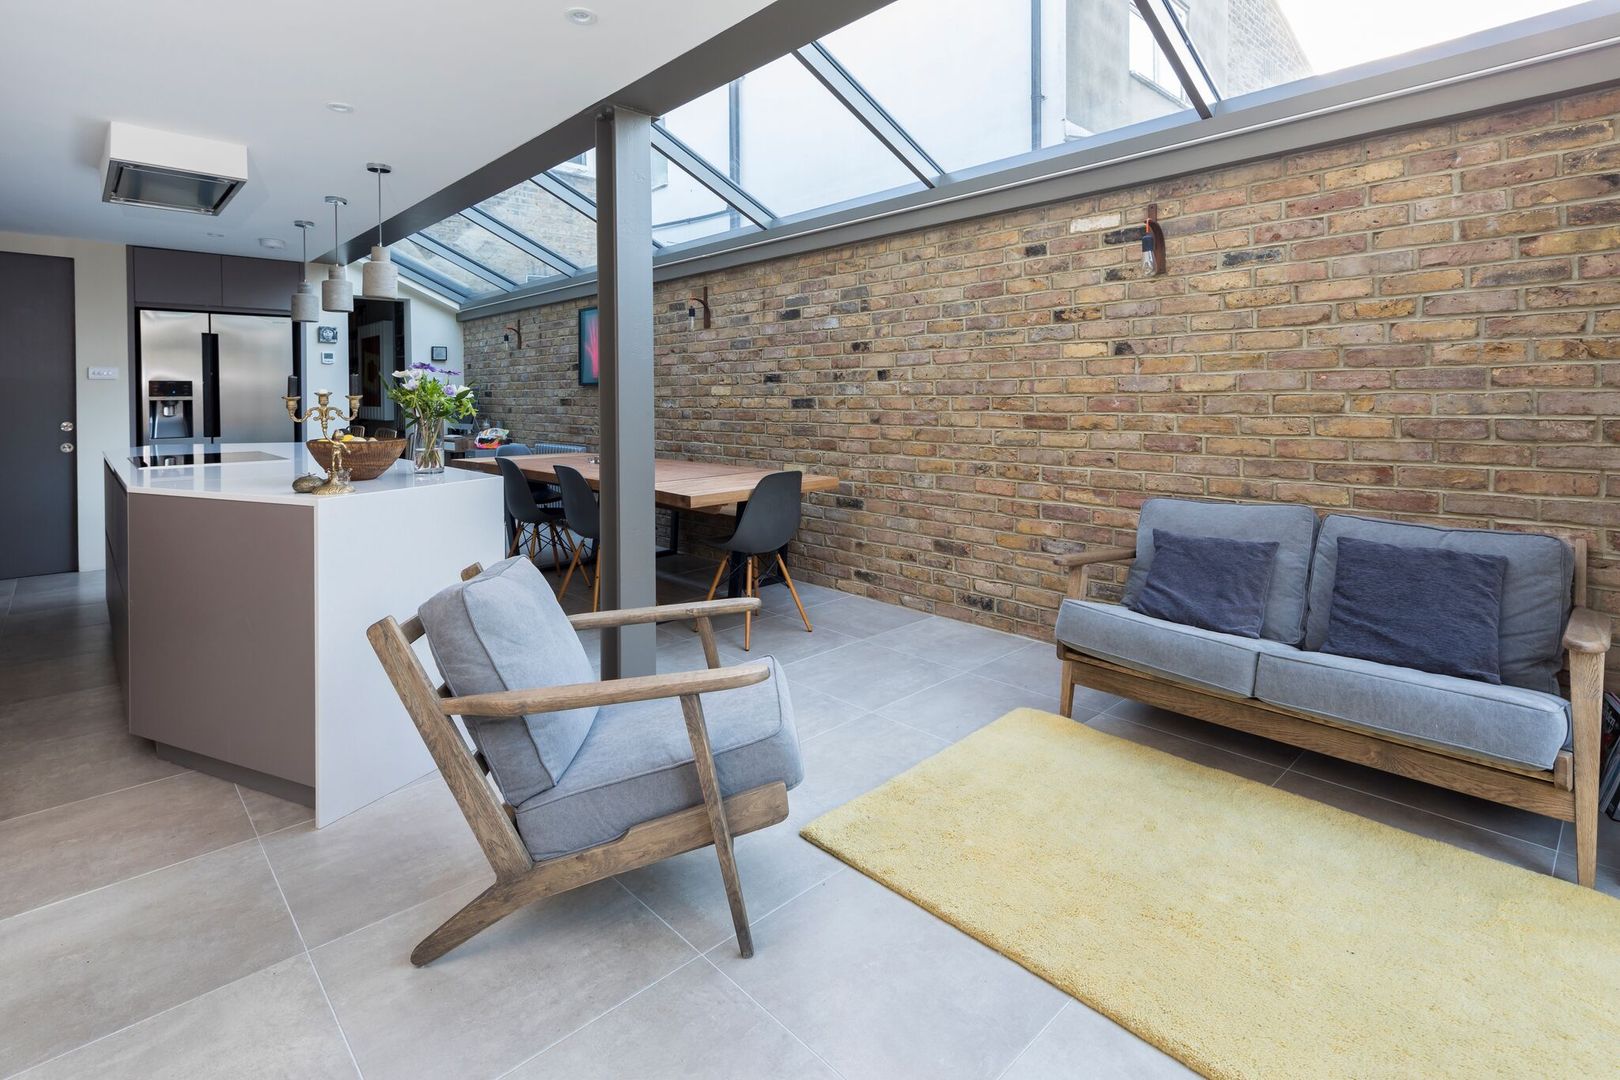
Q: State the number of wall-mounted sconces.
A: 3